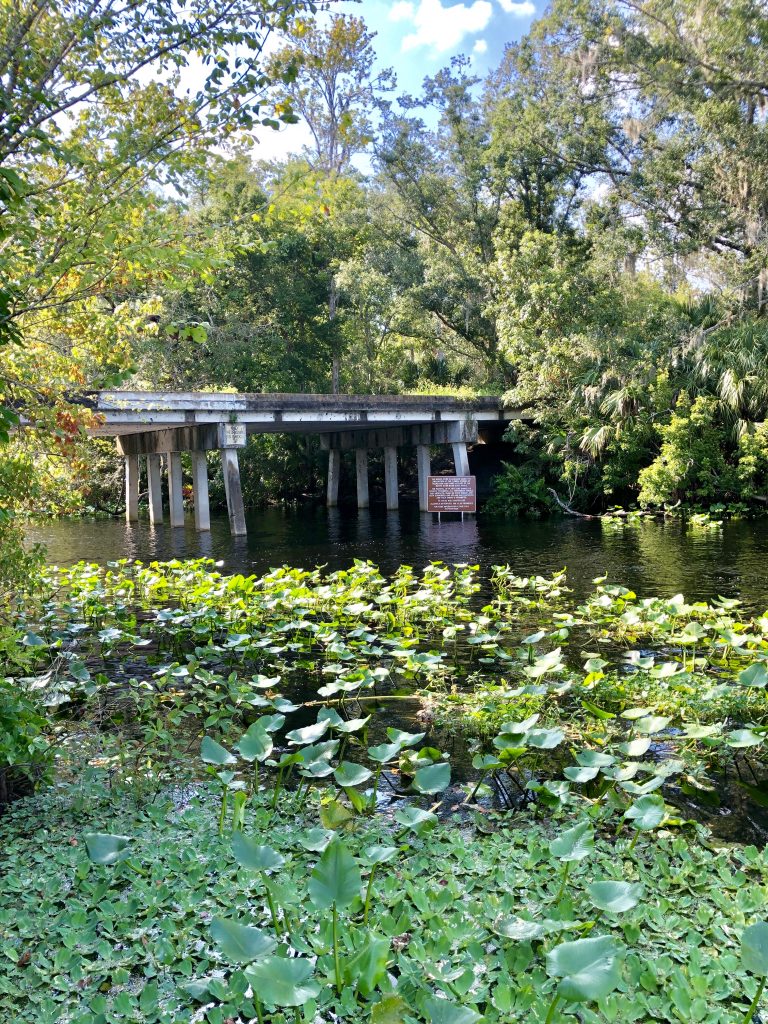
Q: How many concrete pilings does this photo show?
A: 10